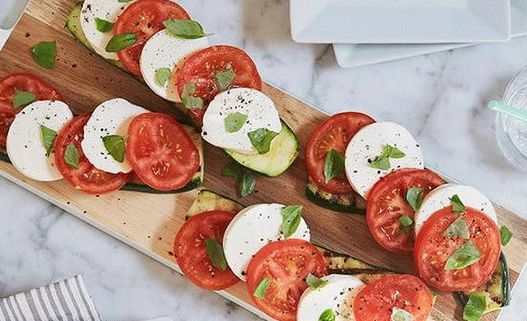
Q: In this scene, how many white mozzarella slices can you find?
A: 9